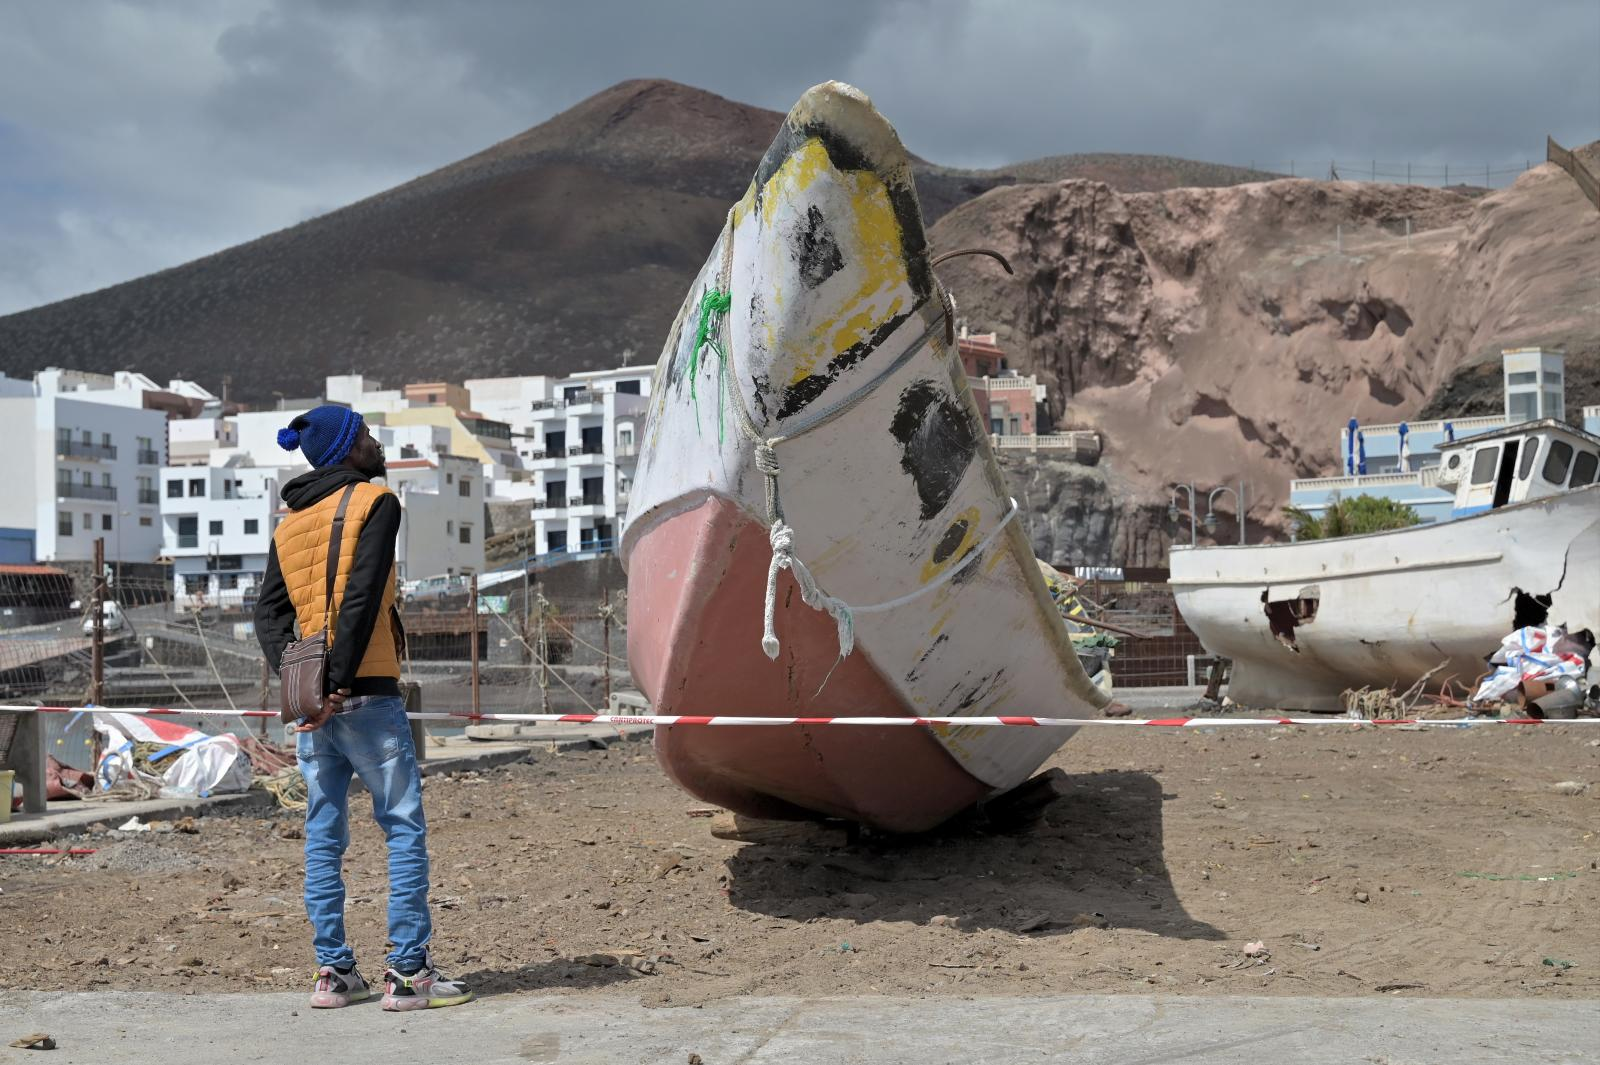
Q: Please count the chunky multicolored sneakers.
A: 2